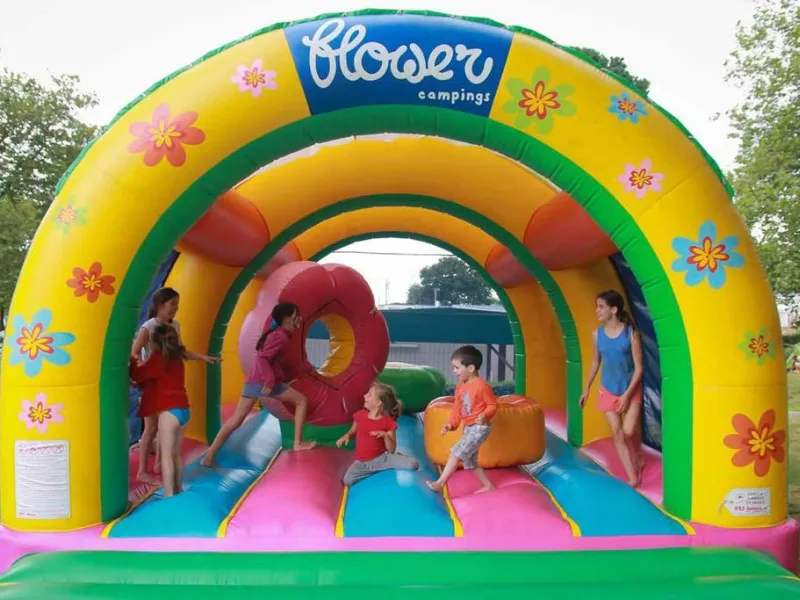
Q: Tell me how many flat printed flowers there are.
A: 12